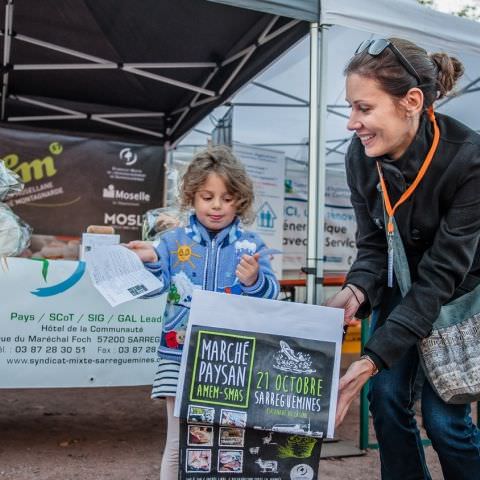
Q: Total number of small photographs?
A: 6